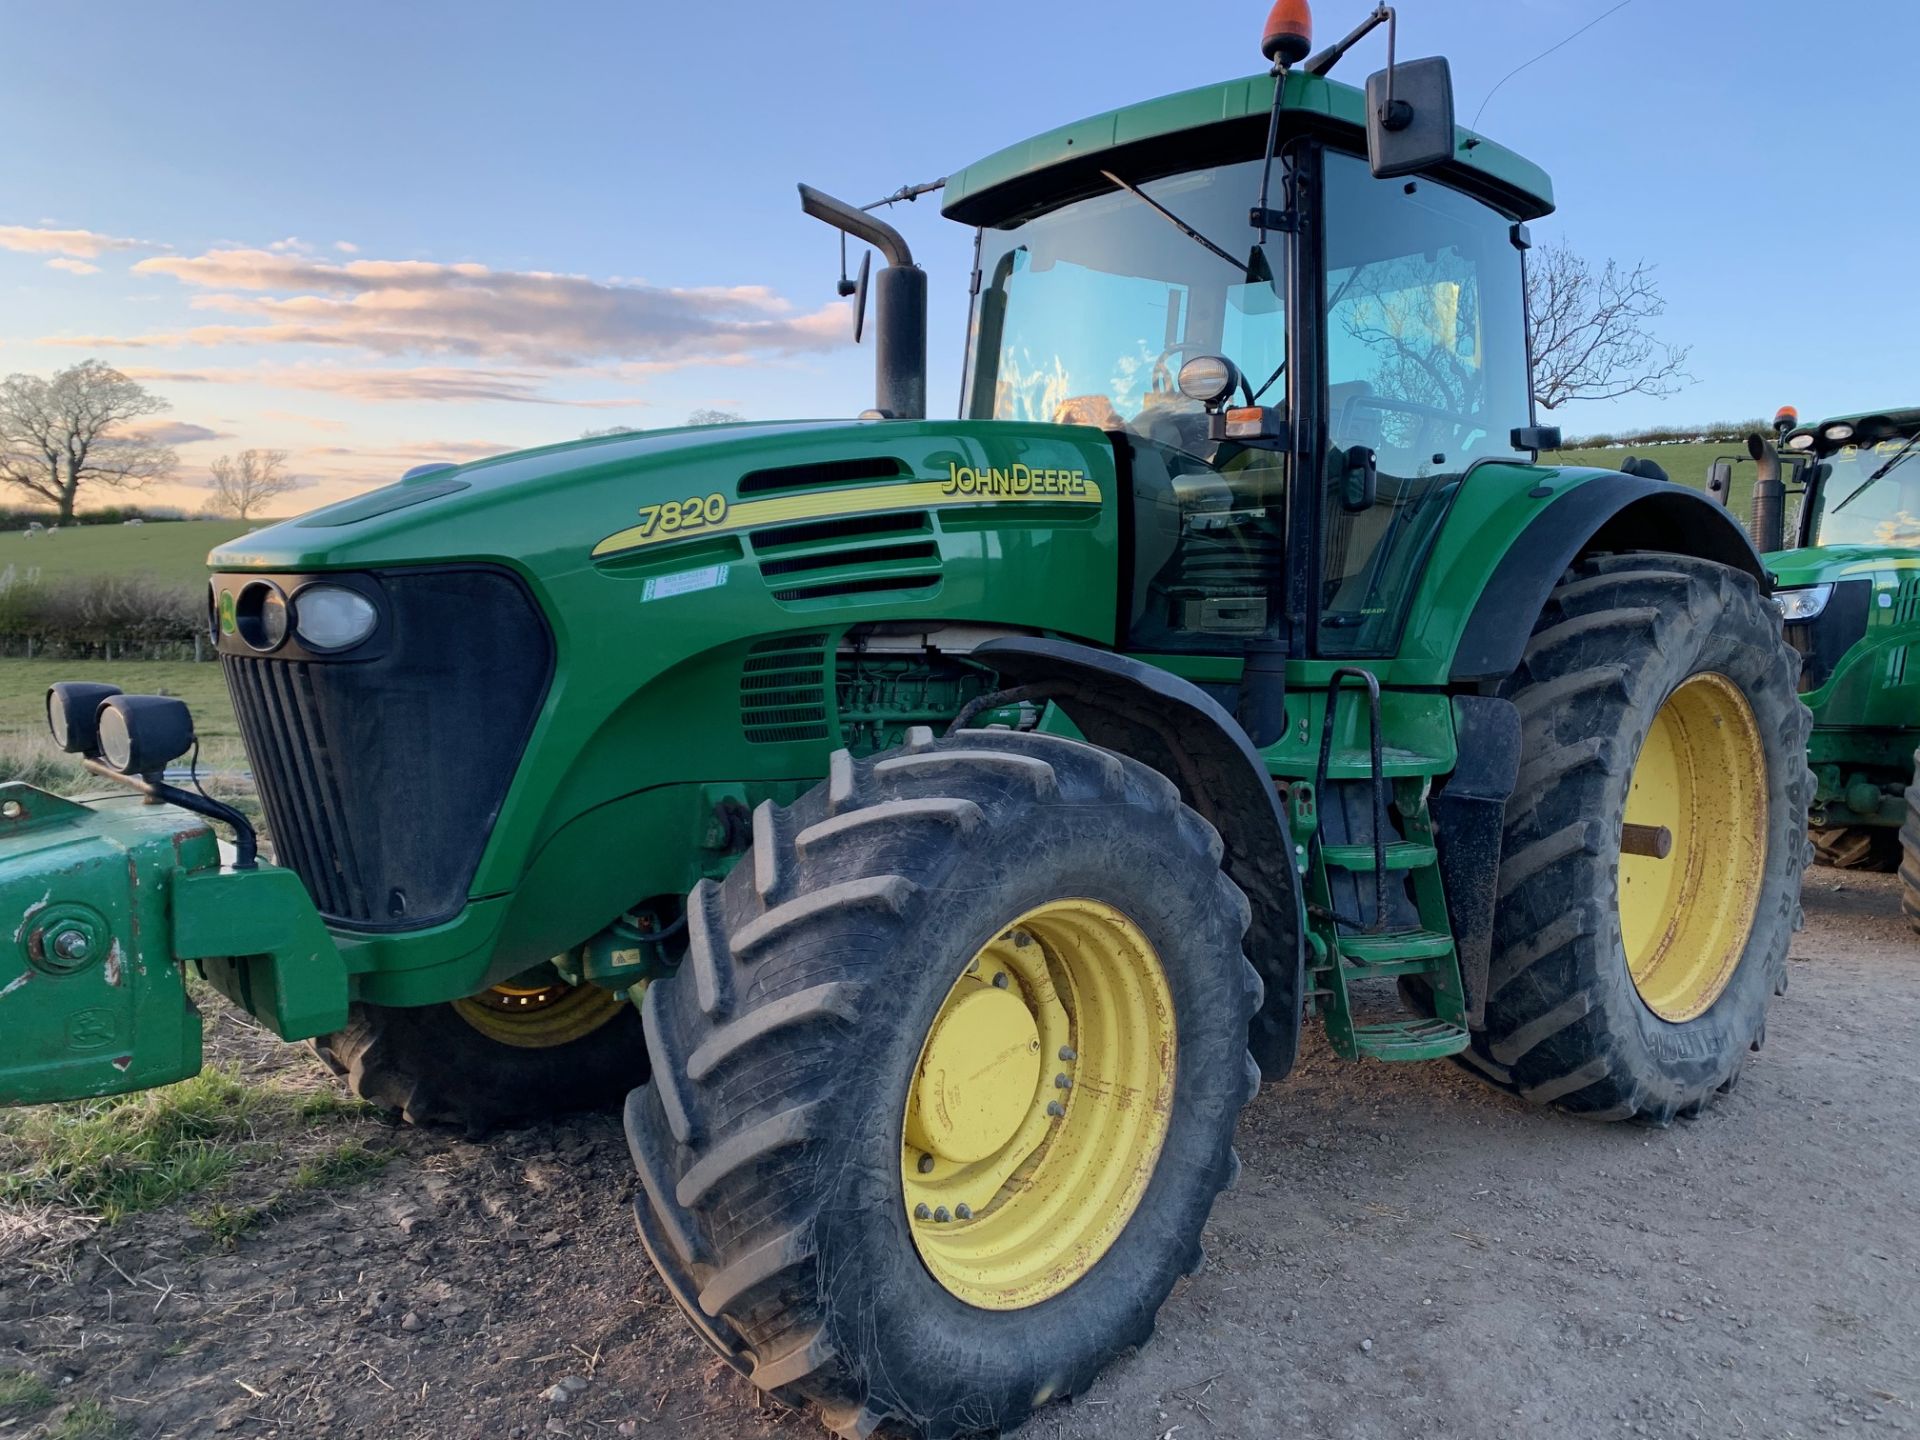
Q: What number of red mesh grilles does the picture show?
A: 0